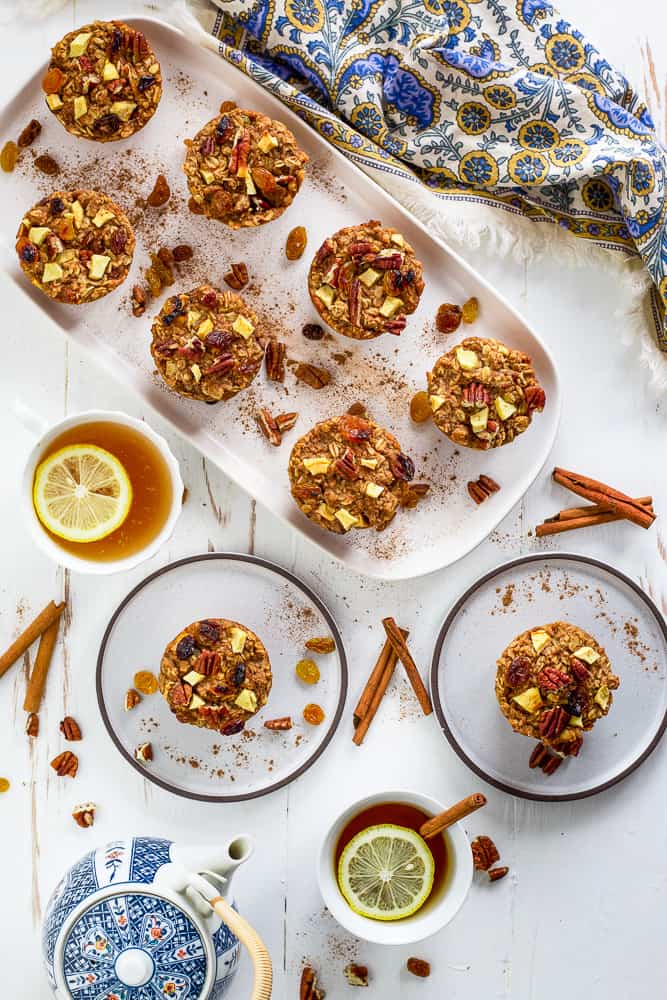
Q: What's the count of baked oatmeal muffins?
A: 9